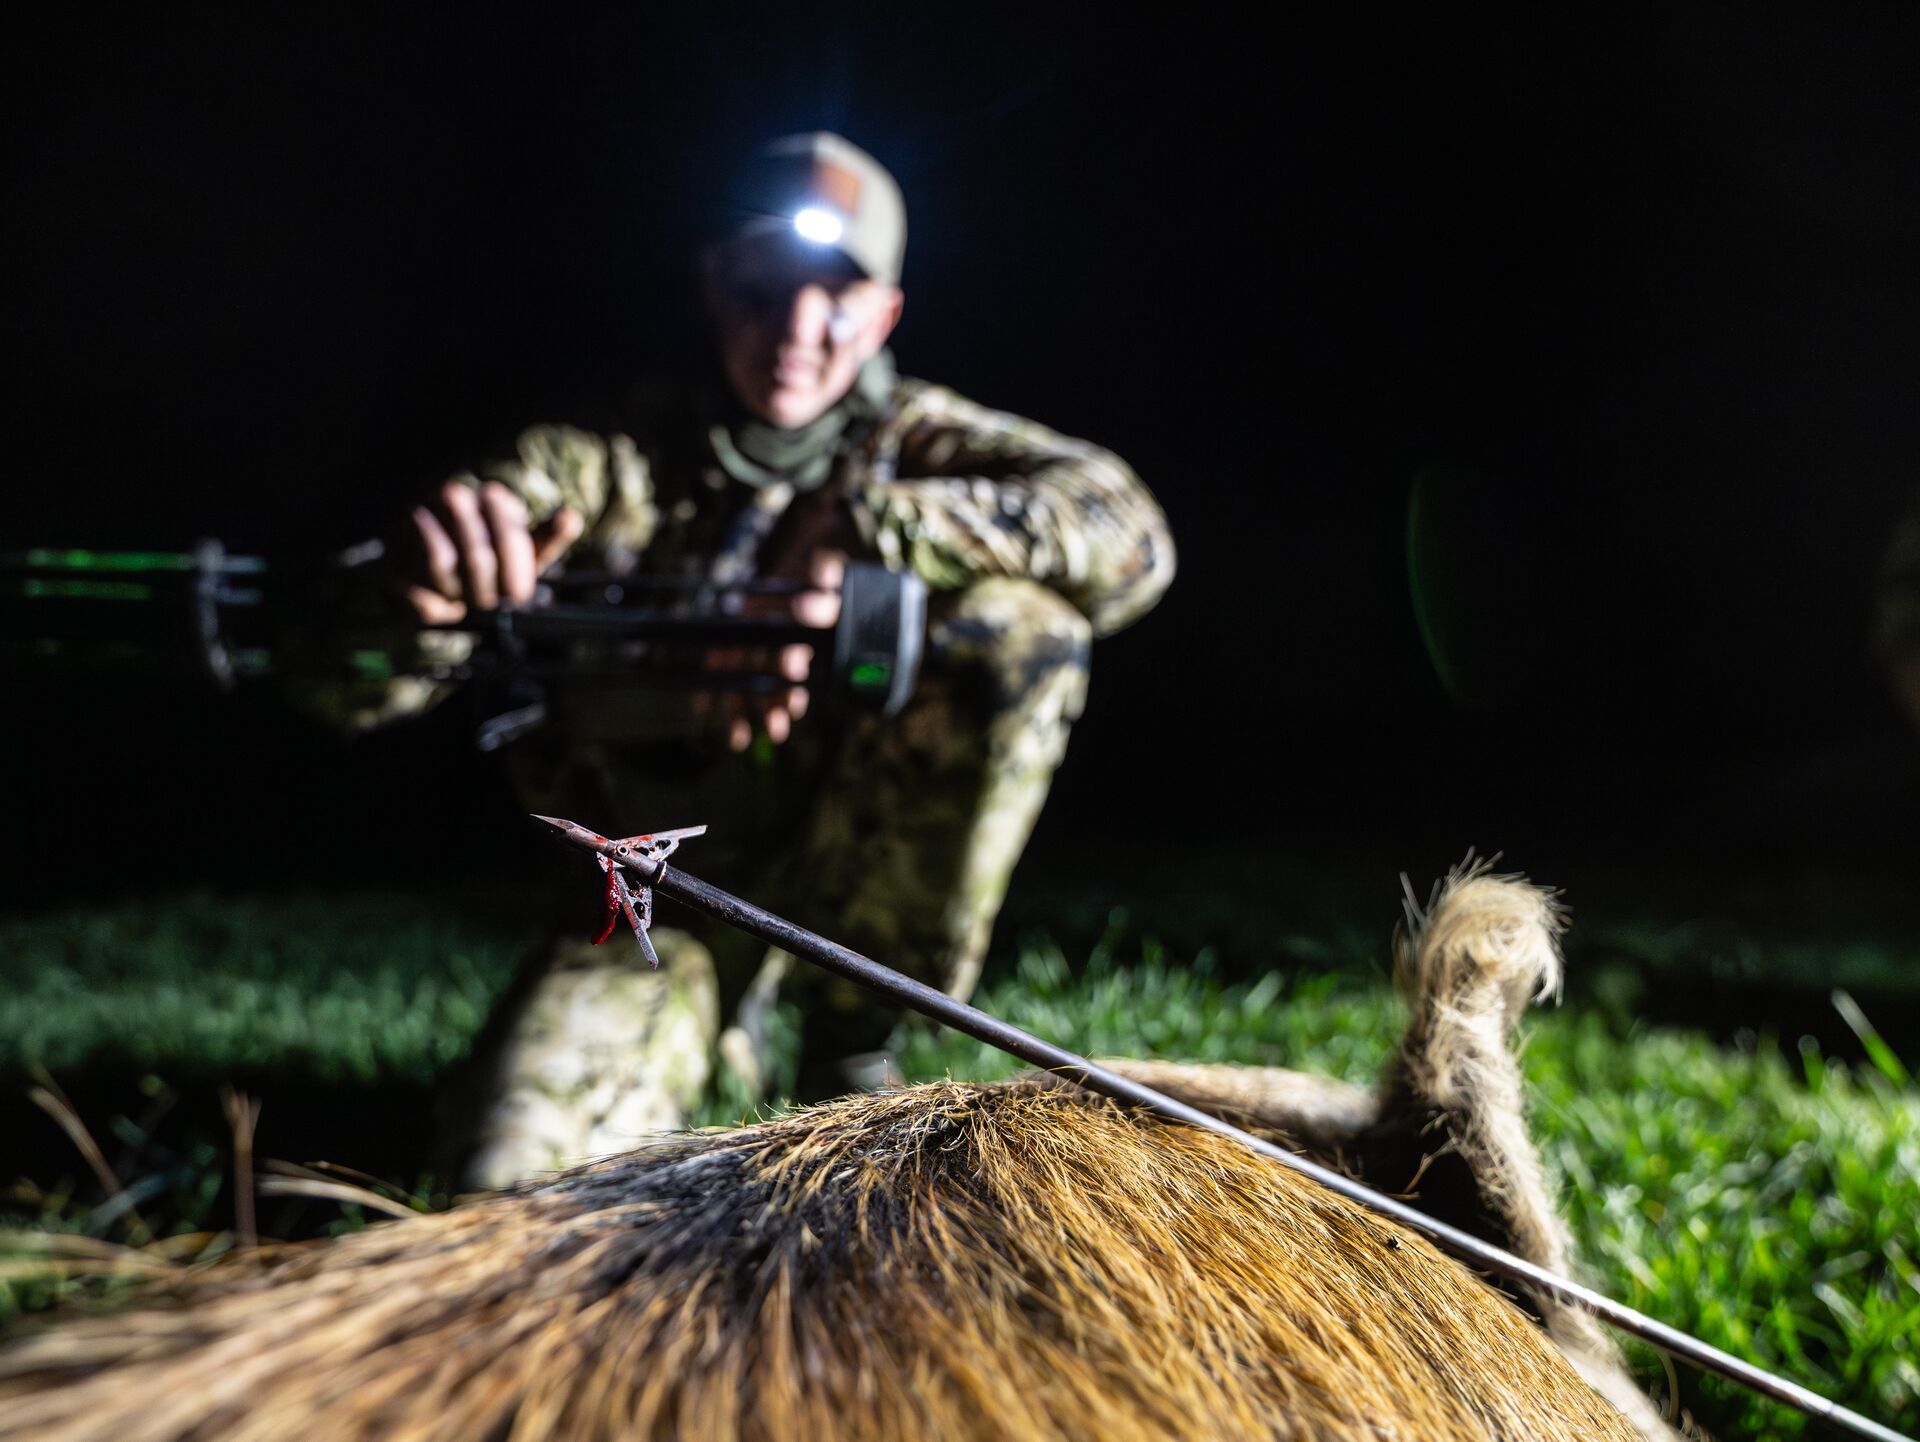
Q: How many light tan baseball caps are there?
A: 1